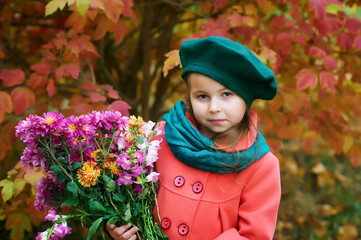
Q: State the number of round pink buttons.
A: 4